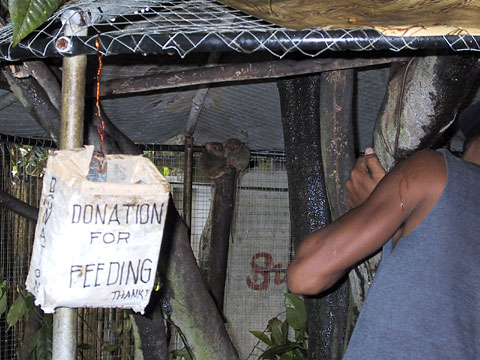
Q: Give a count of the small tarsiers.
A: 2